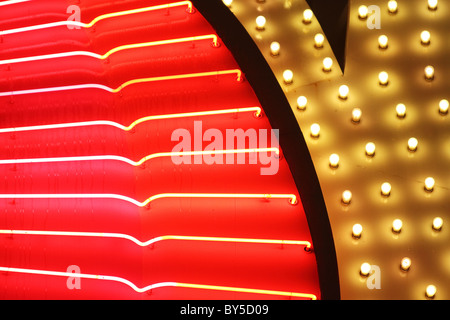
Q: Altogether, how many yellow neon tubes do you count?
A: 8